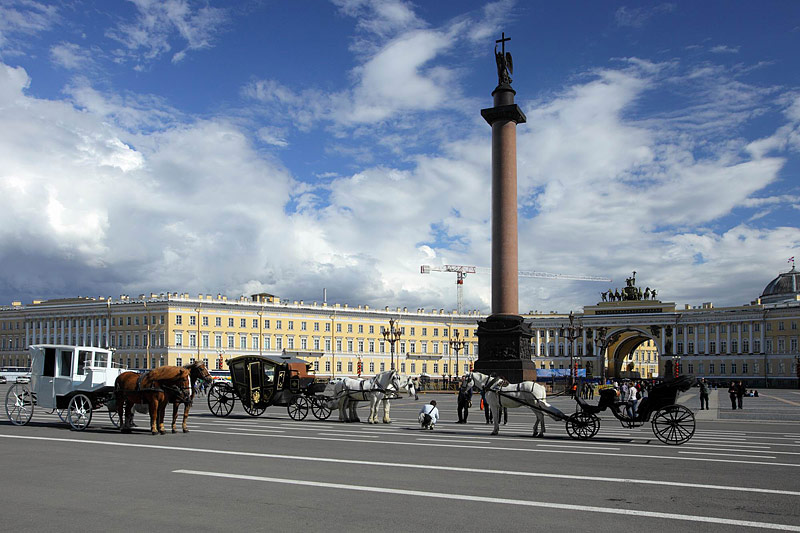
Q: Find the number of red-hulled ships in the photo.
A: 0